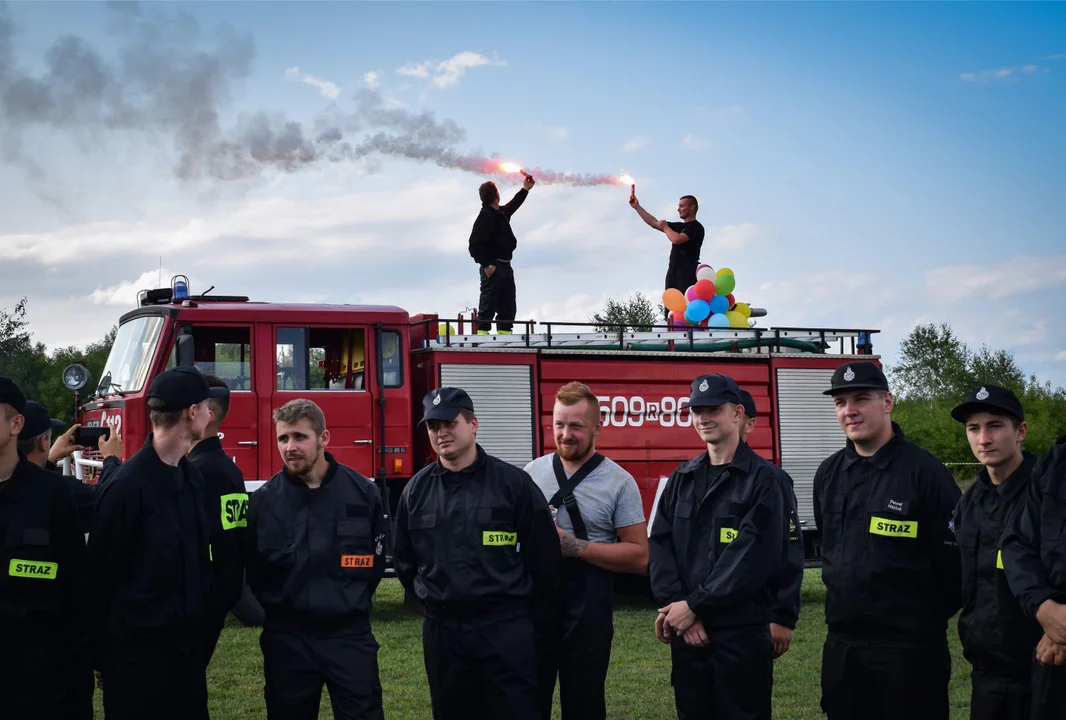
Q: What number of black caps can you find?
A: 8